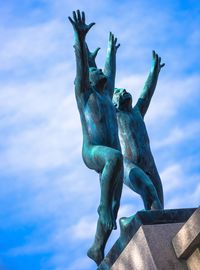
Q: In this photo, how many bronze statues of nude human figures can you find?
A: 2